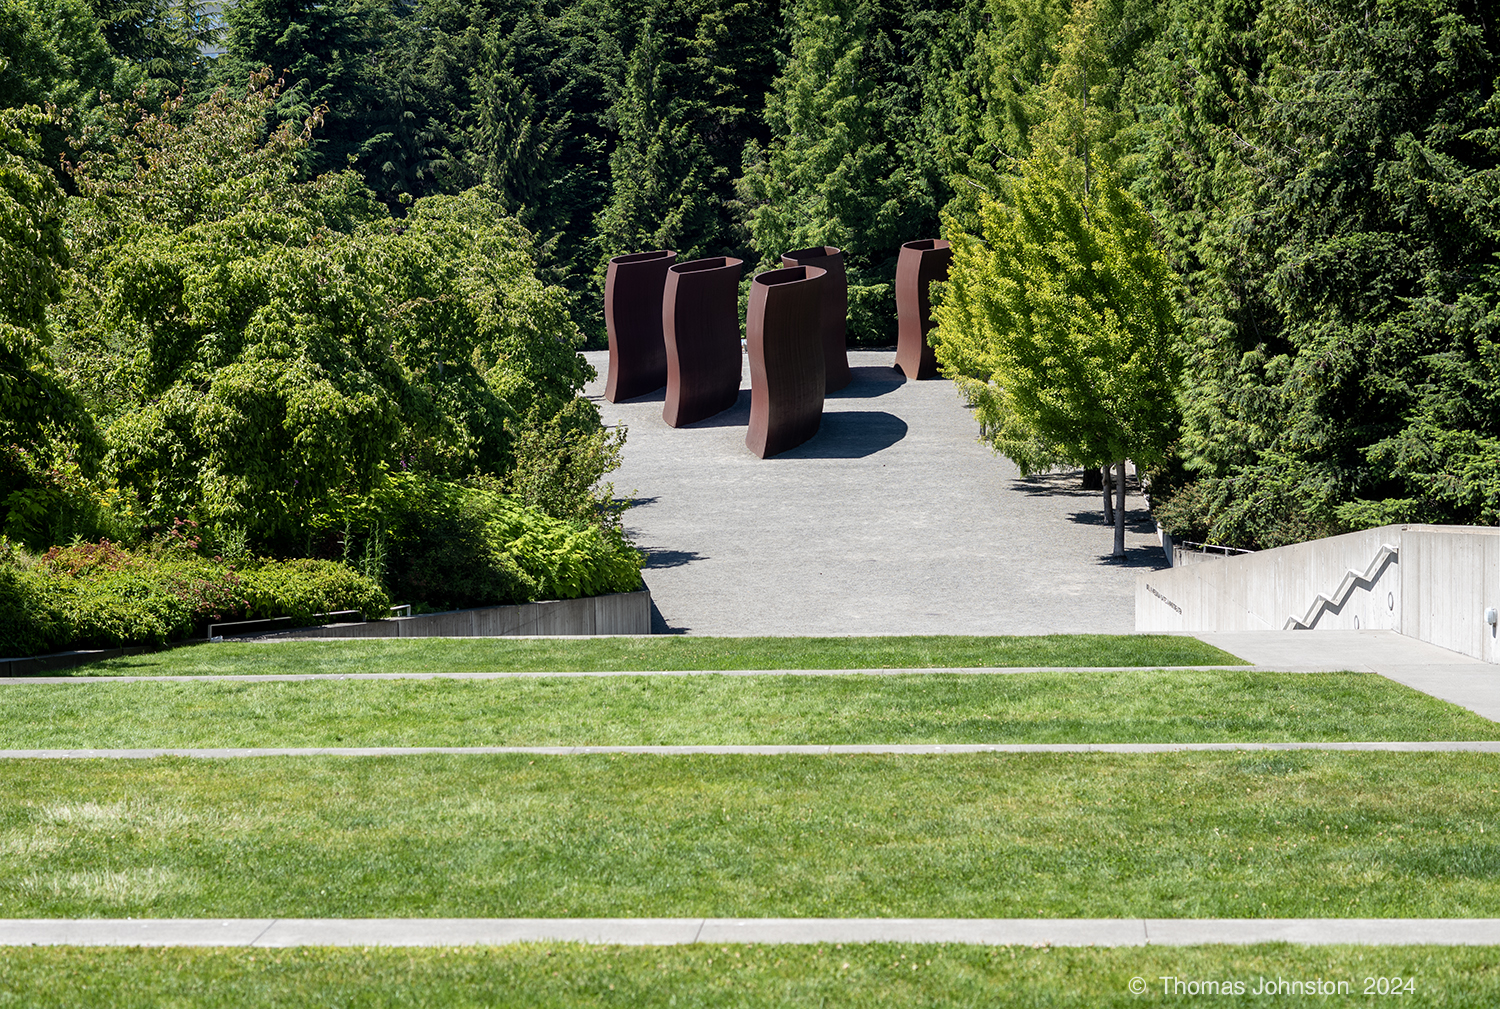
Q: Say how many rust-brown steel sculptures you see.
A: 5